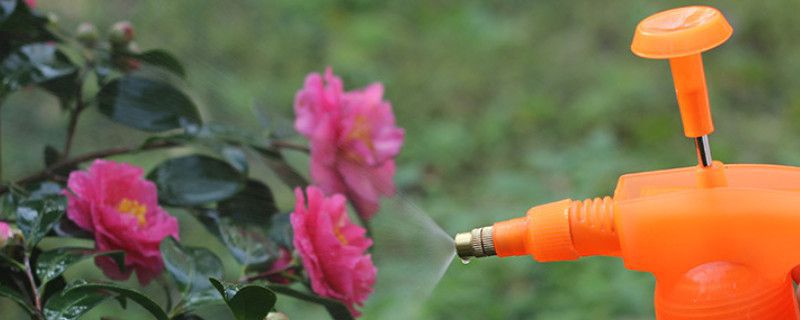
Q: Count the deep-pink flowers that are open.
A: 3